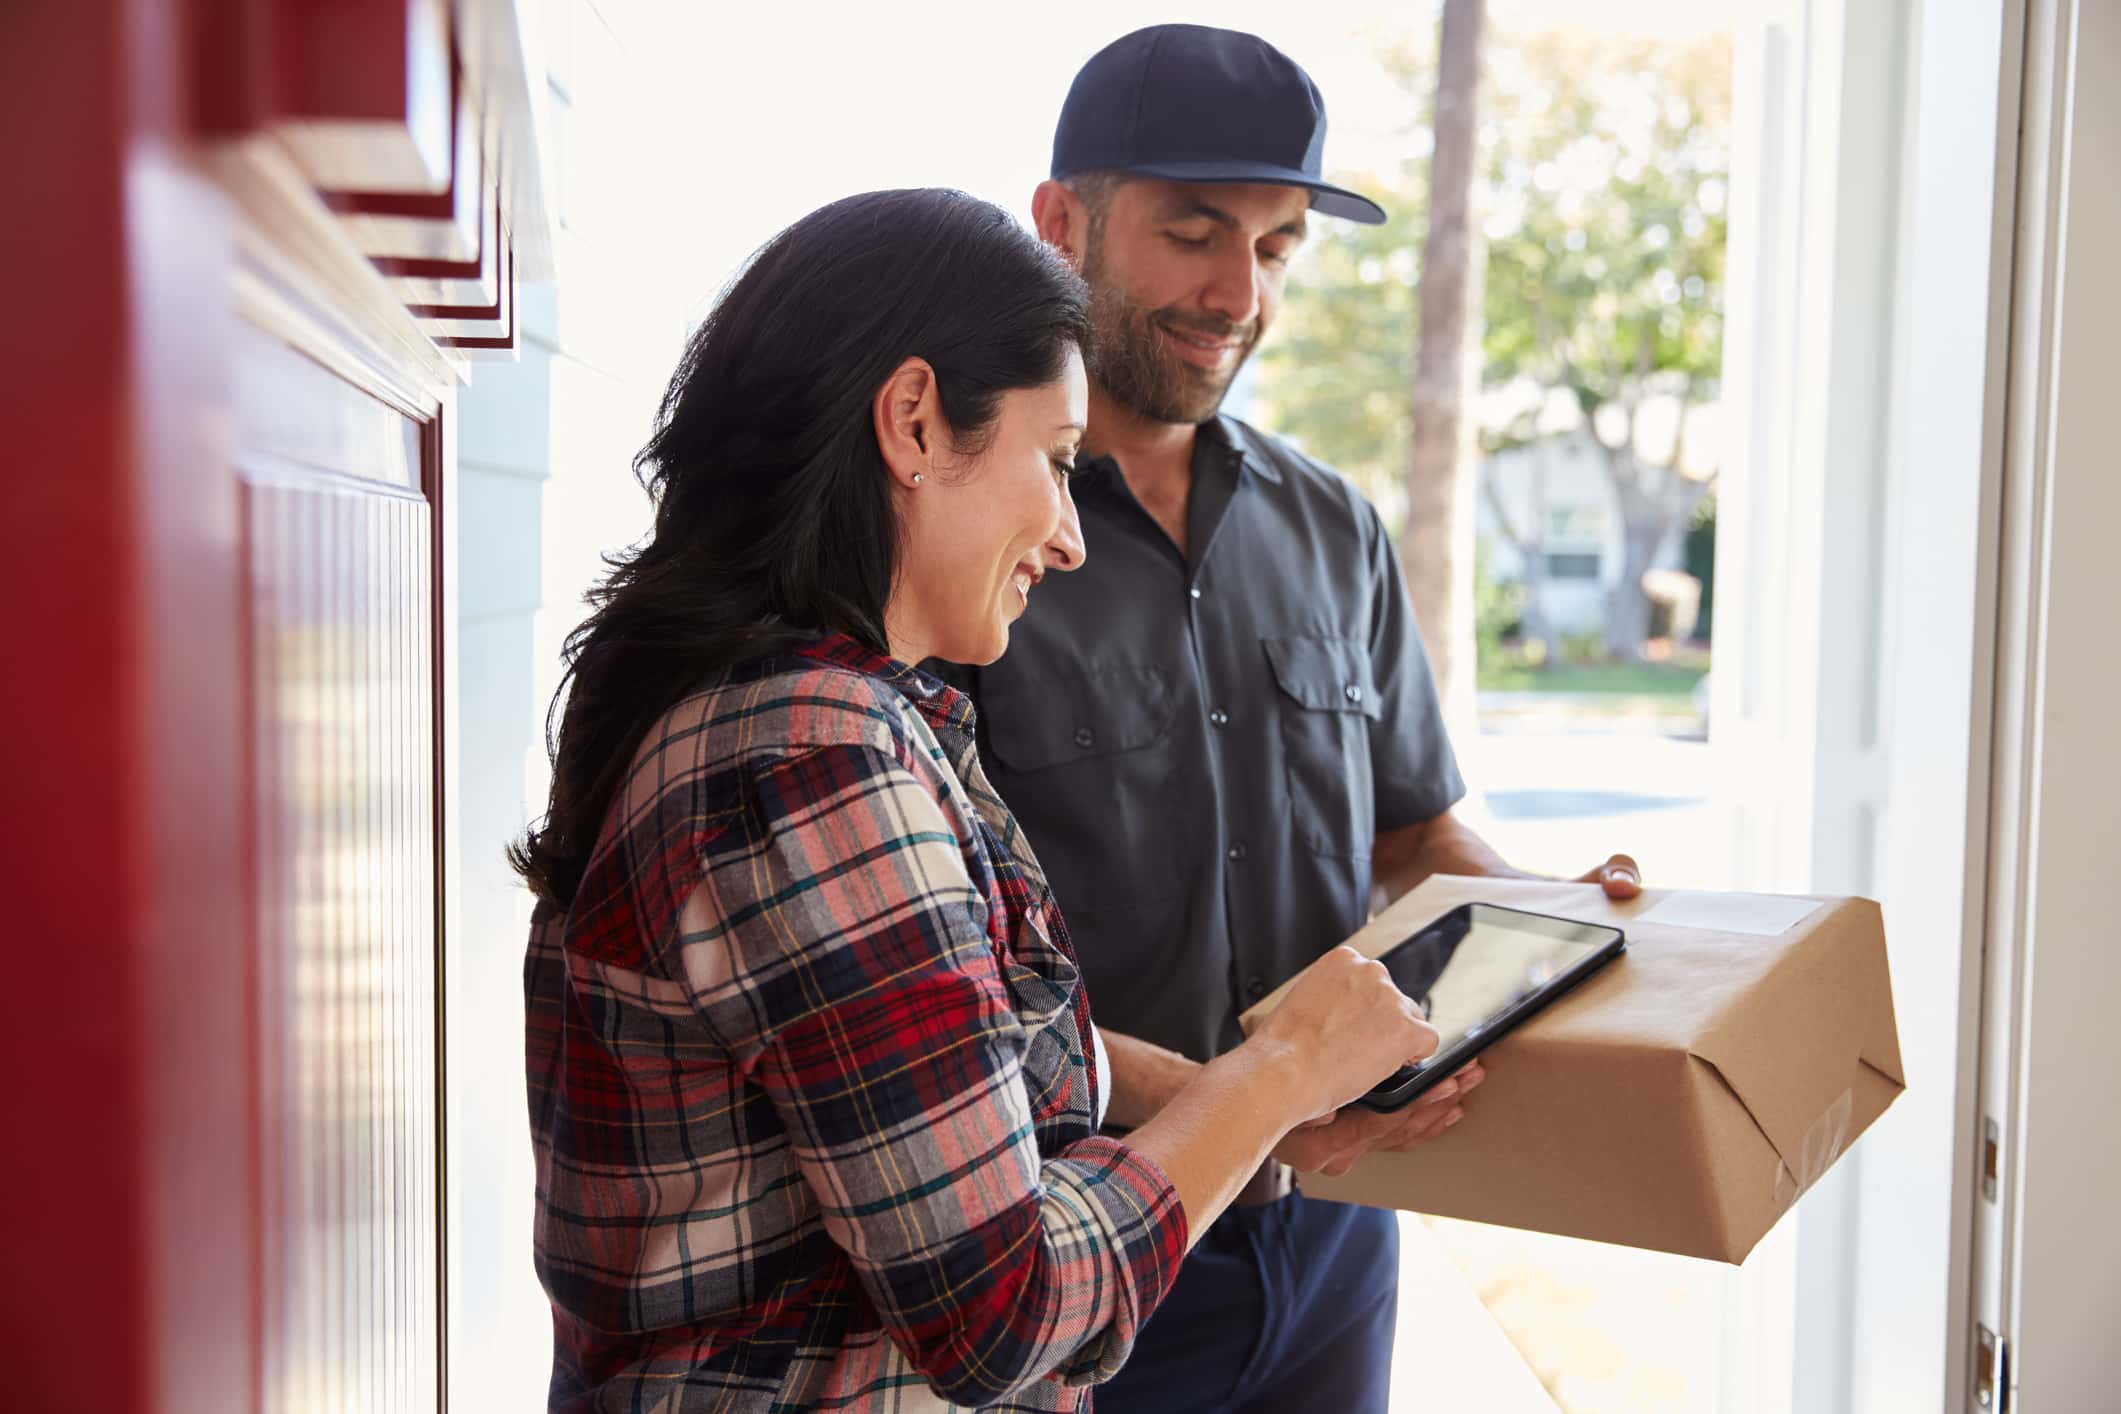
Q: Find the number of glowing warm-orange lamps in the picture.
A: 0